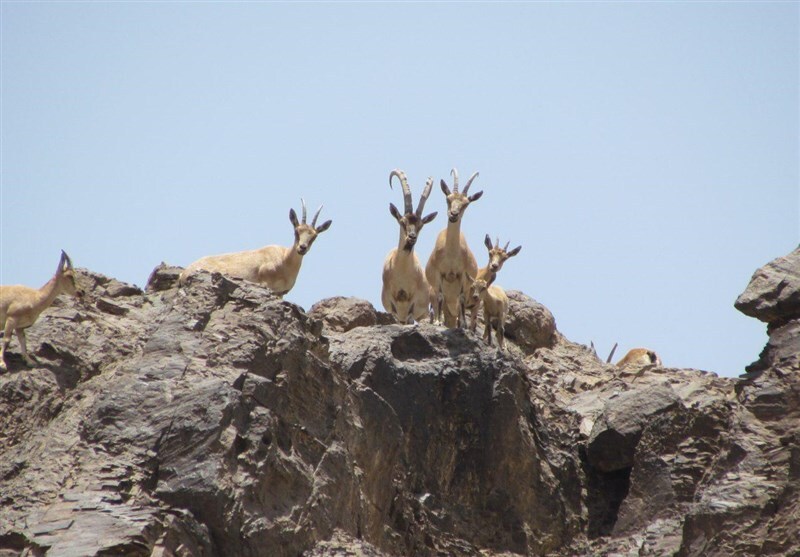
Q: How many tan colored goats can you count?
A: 7